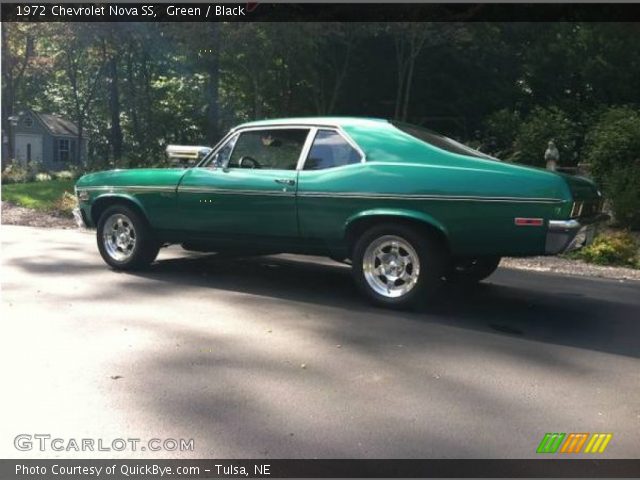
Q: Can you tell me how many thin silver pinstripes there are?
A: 2